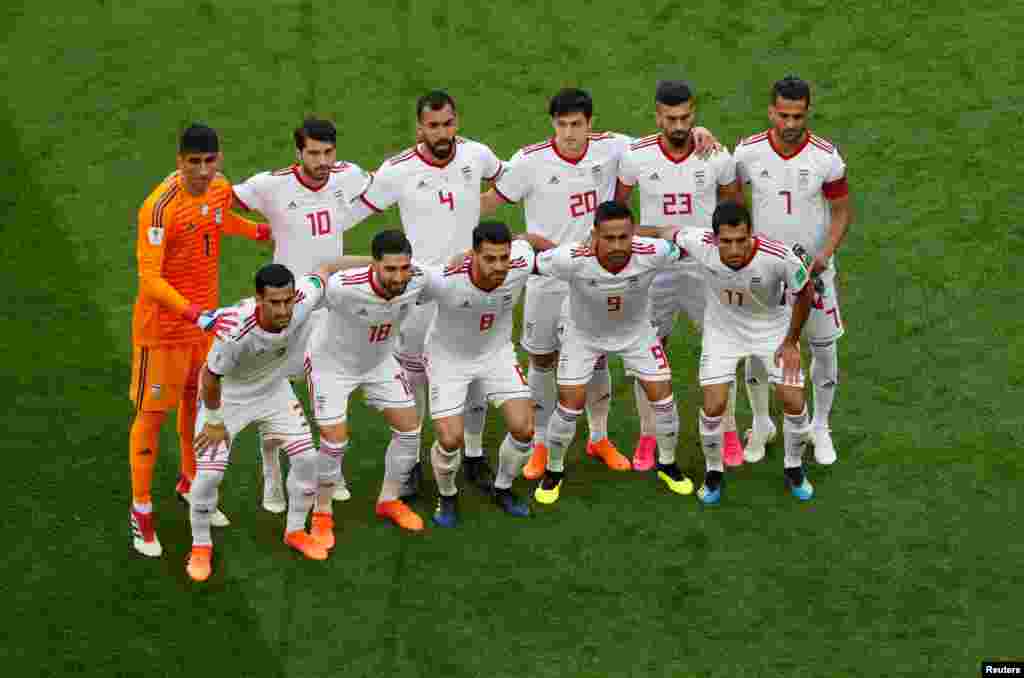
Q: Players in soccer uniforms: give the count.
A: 11